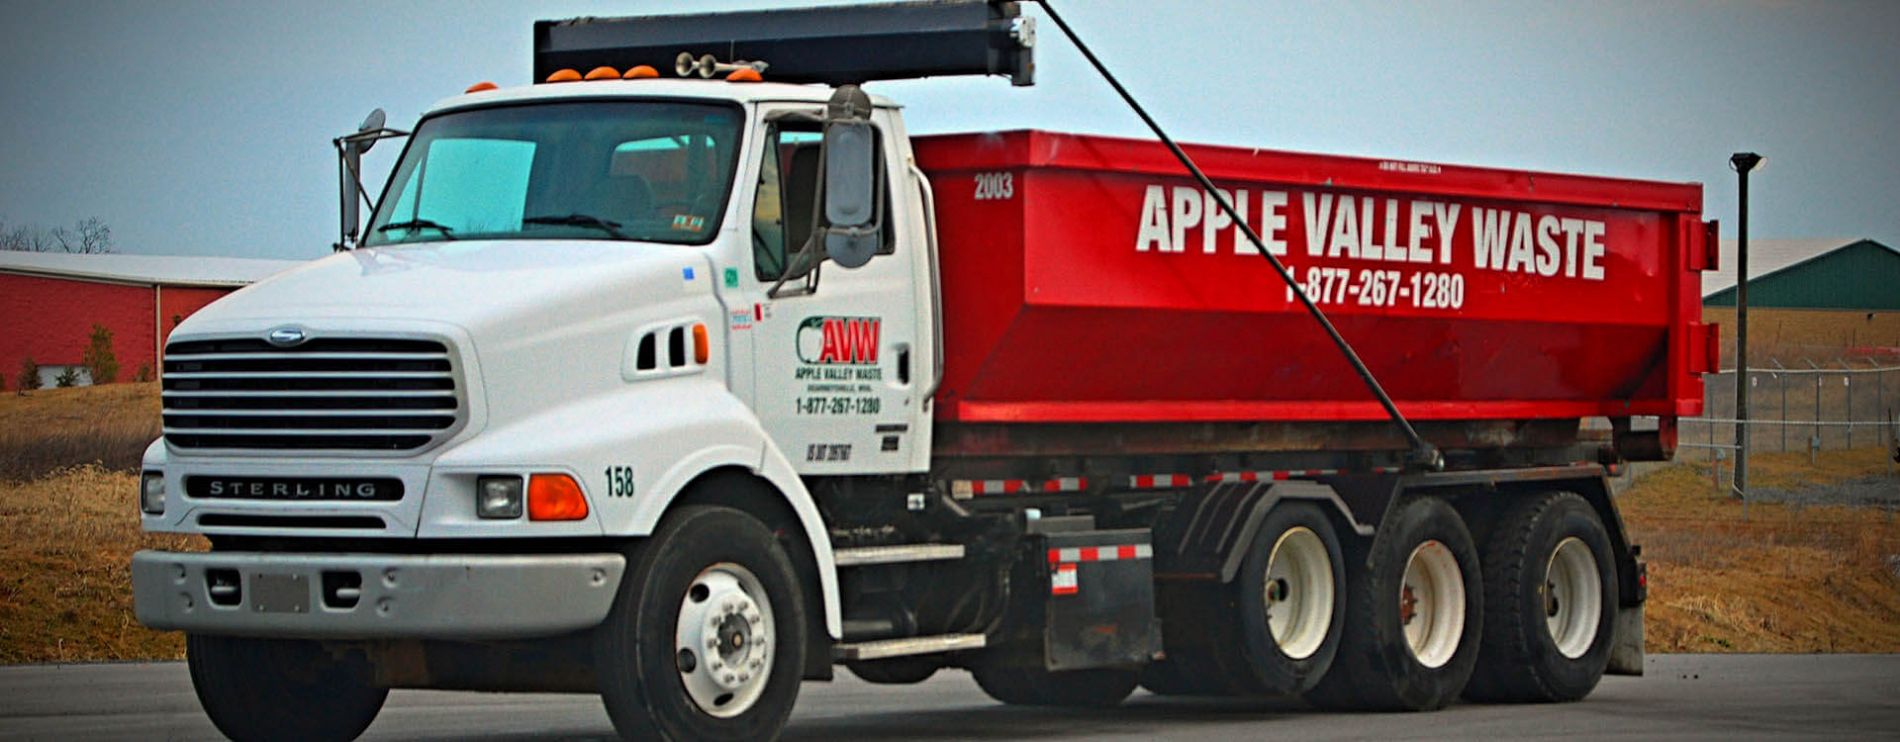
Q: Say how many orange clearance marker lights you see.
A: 5